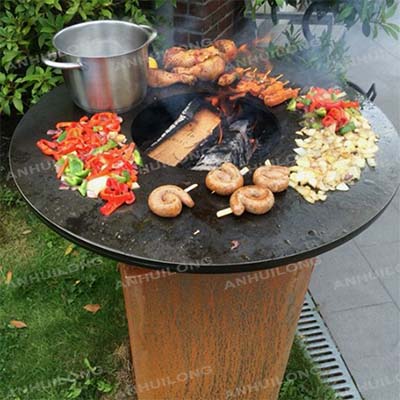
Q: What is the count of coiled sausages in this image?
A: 4